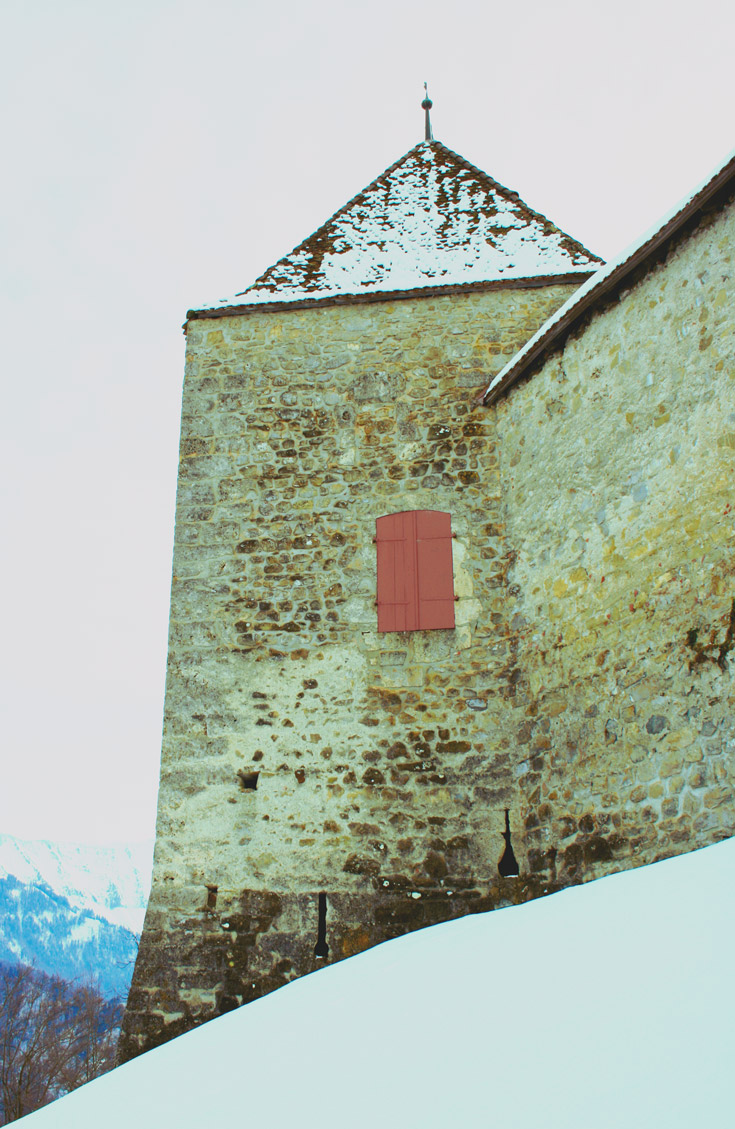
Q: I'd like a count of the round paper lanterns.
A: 0